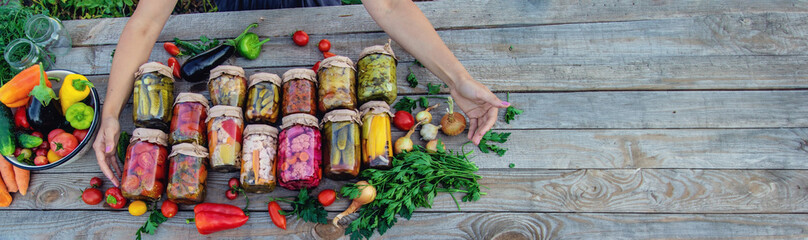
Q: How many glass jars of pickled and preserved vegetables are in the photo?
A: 14